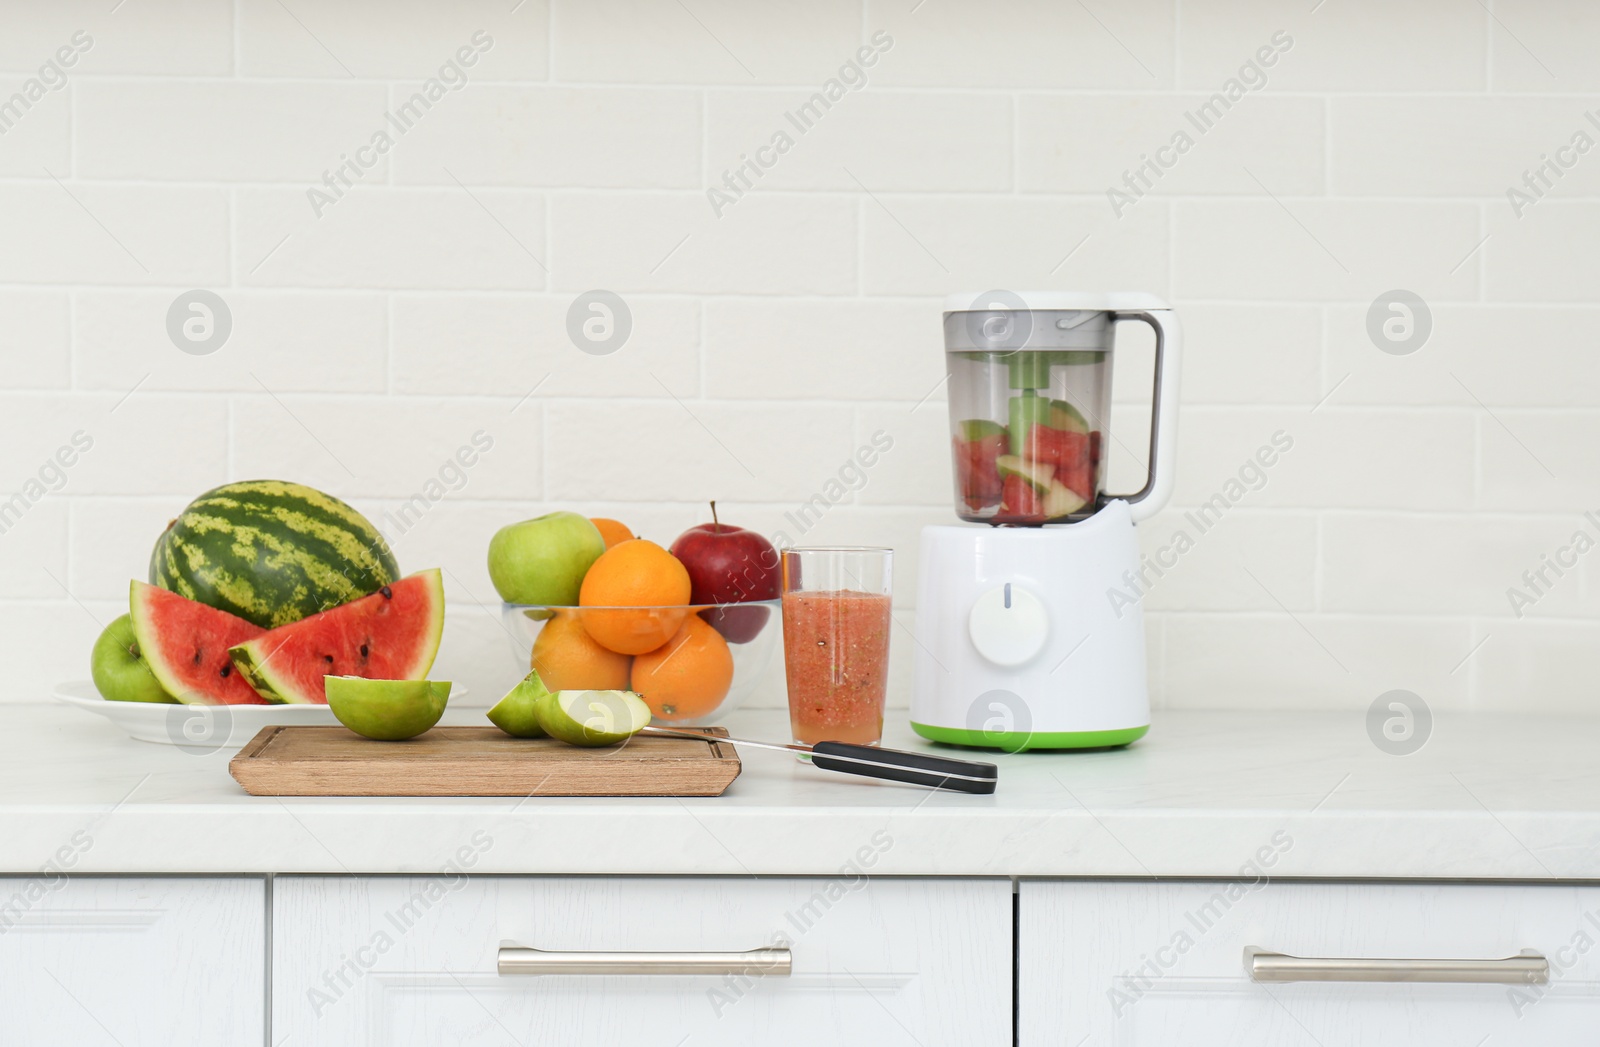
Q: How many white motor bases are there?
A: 1